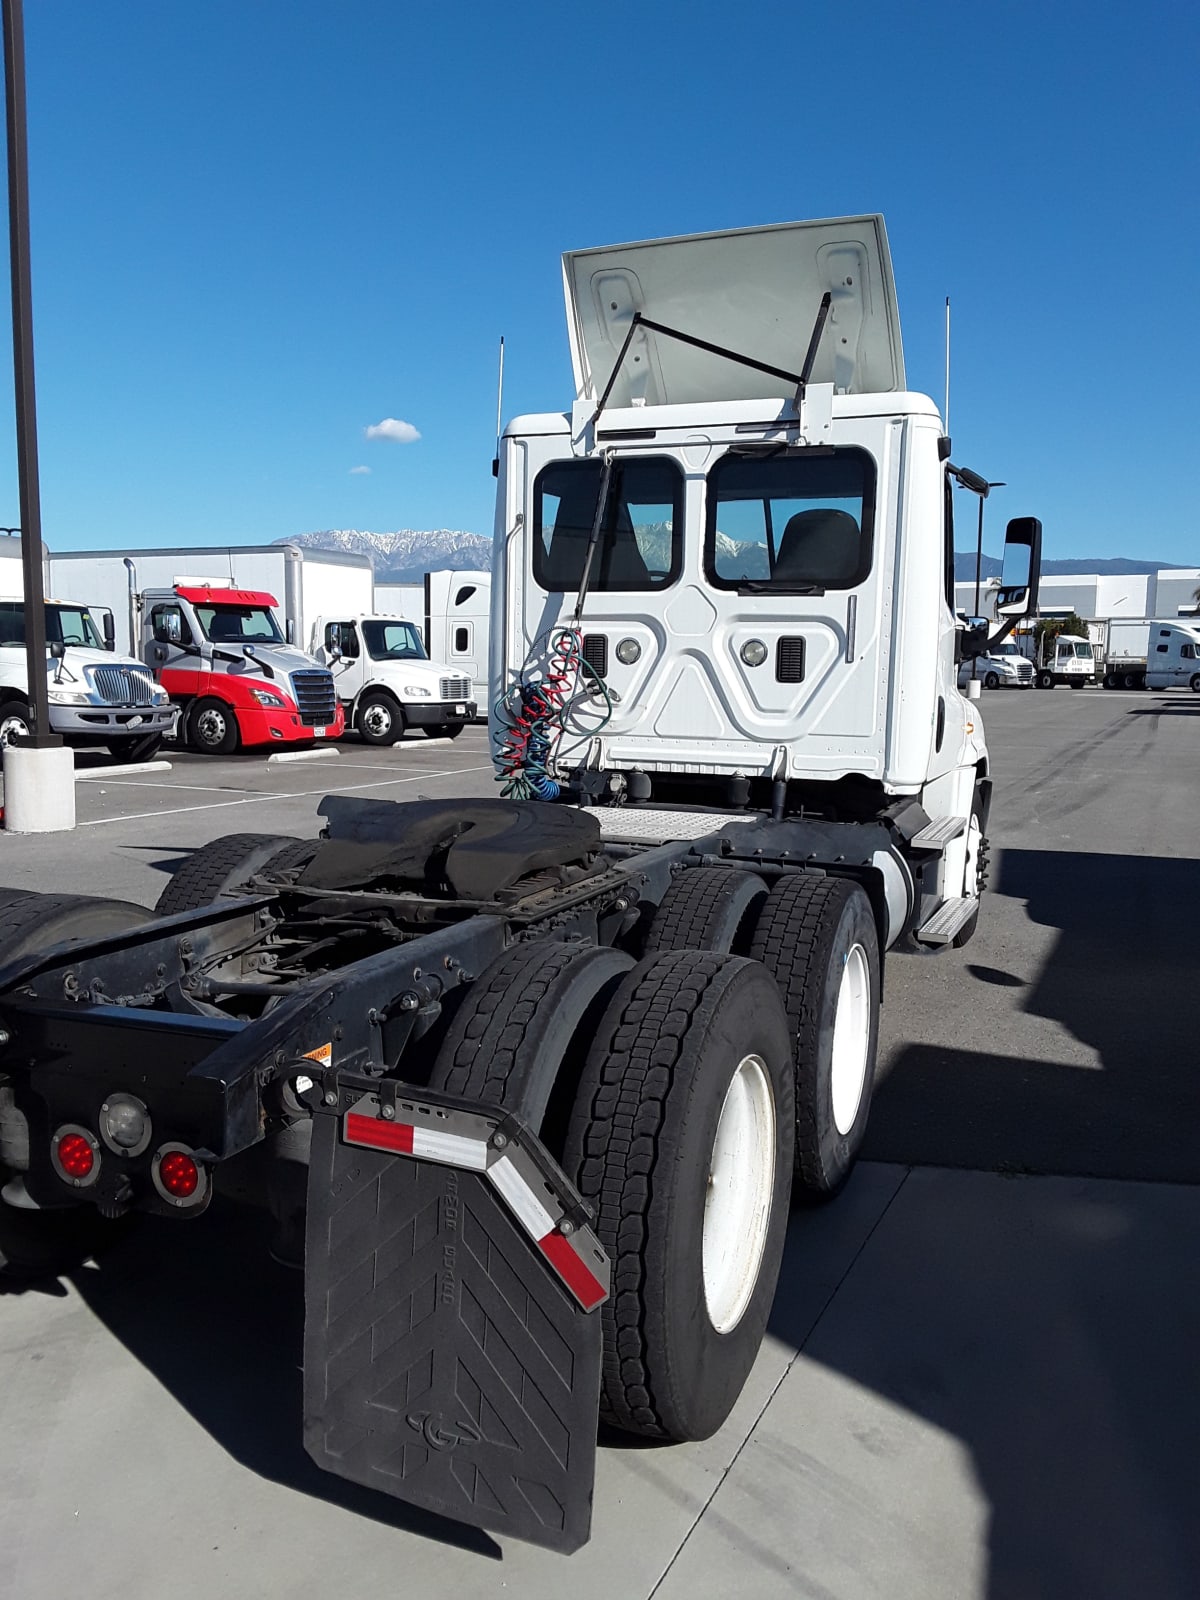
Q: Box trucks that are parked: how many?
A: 2